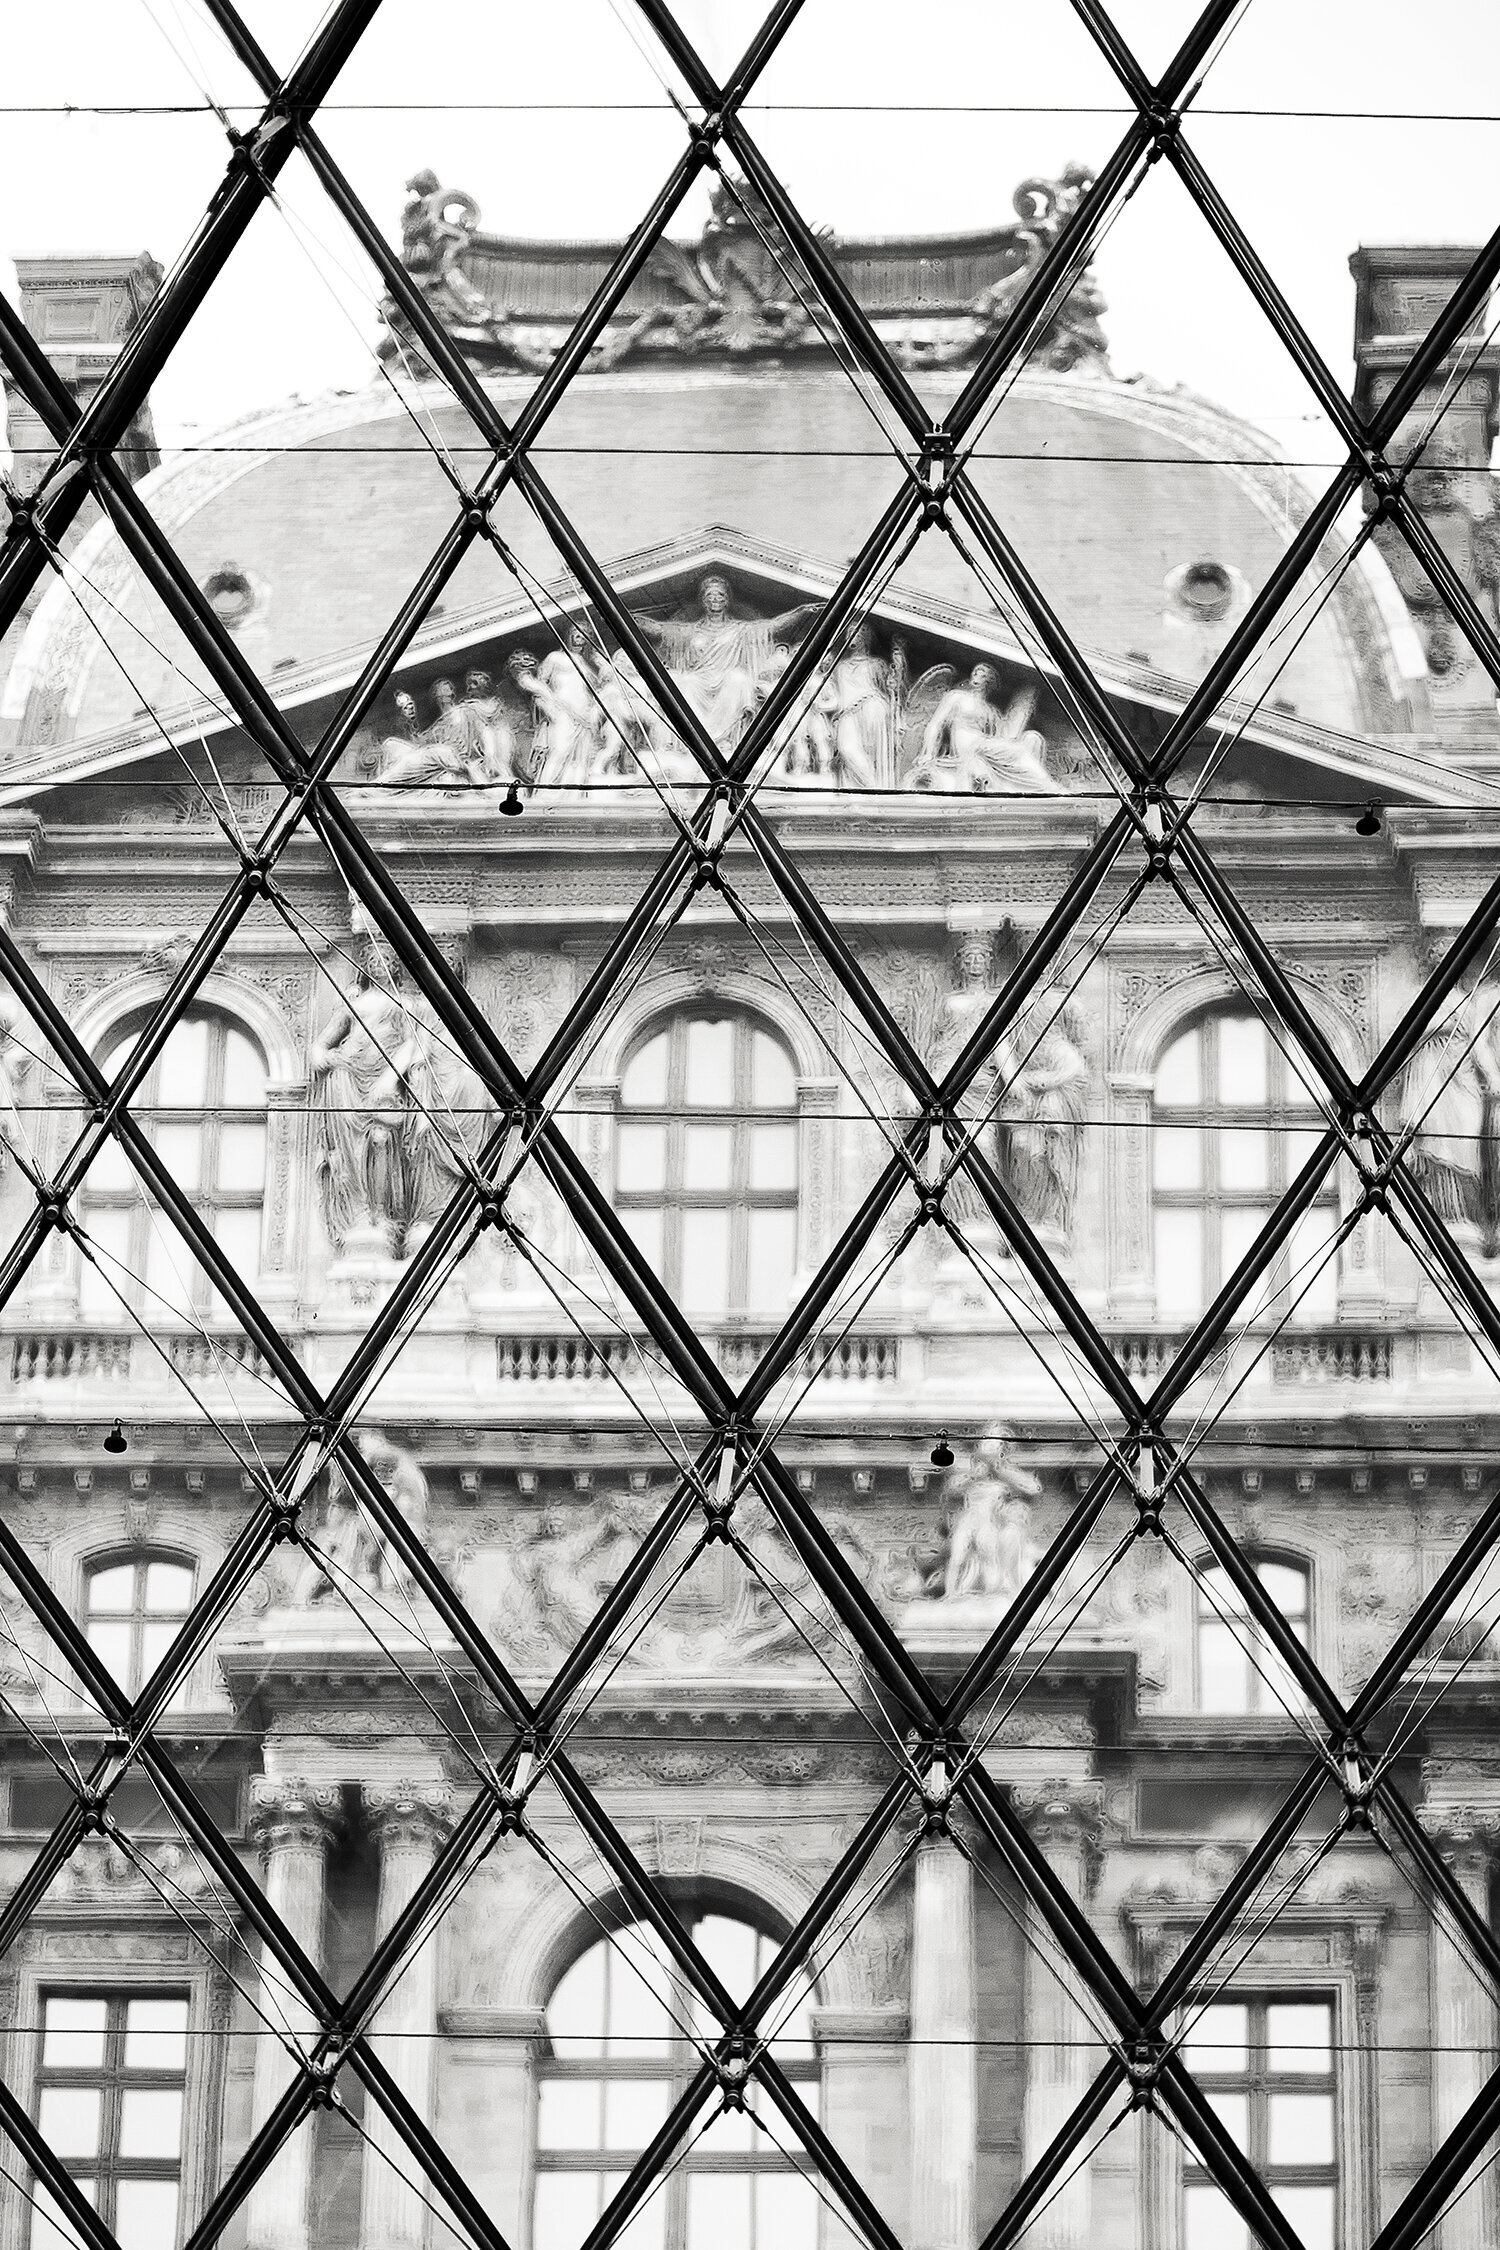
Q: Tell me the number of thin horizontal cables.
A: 7